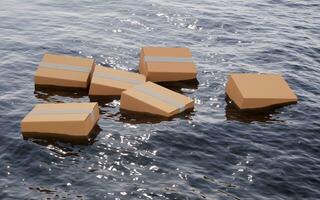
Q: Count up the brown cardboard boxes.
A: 6